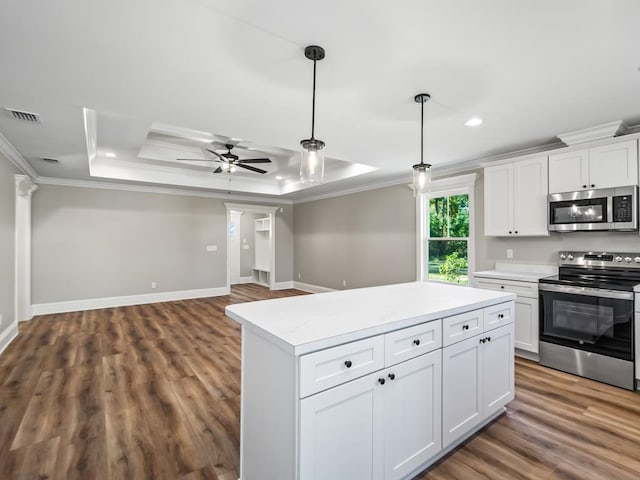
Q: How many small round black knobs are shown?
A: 13